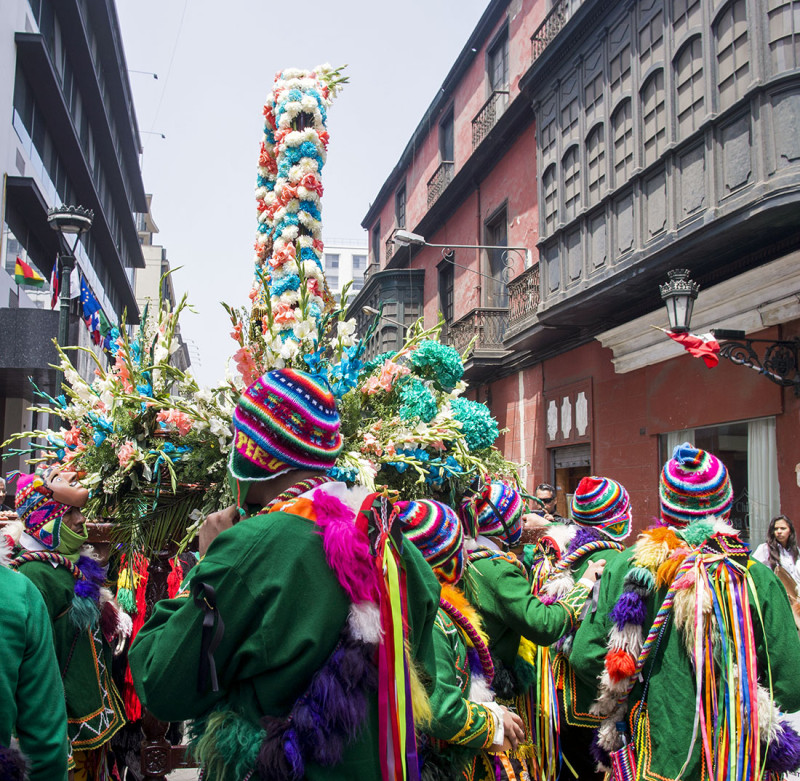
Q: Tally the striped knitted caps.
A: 6